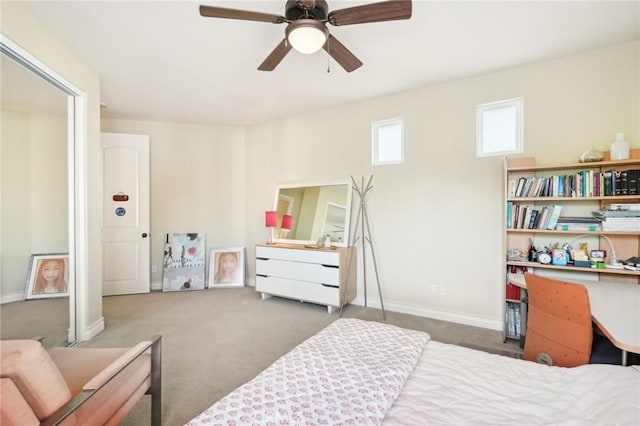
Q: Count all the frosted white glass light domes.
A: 1